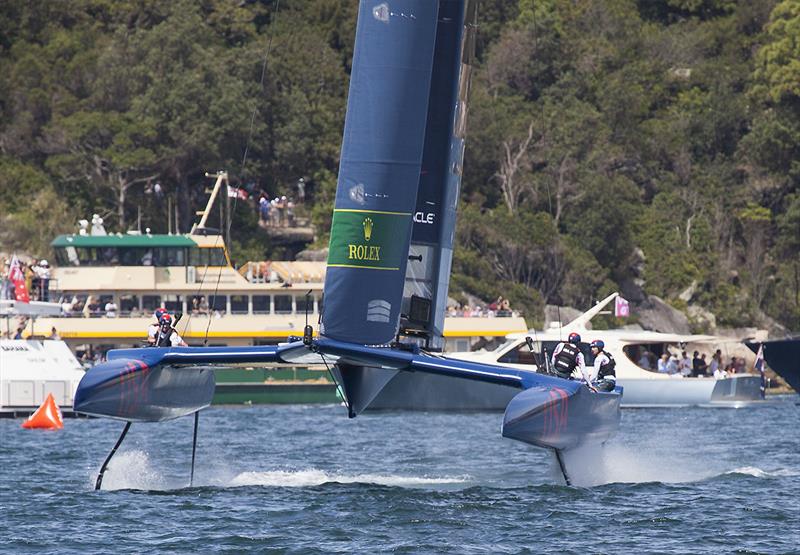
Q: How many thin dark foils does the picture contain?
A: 3